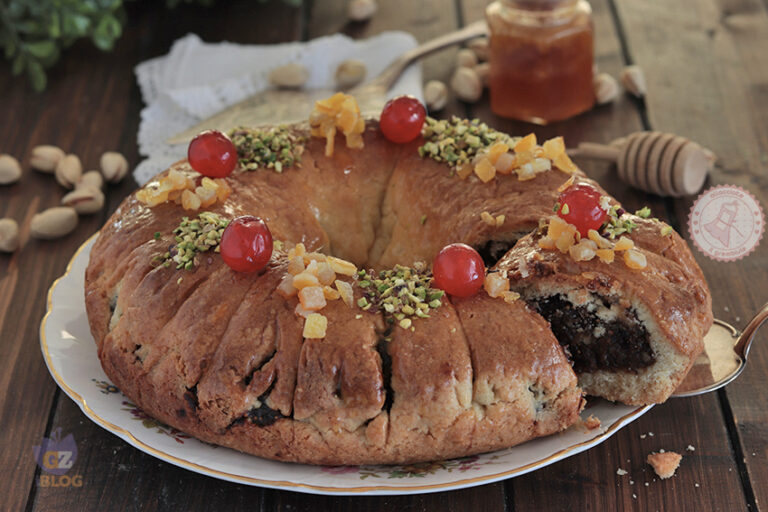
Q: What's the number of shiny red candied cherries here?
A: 5